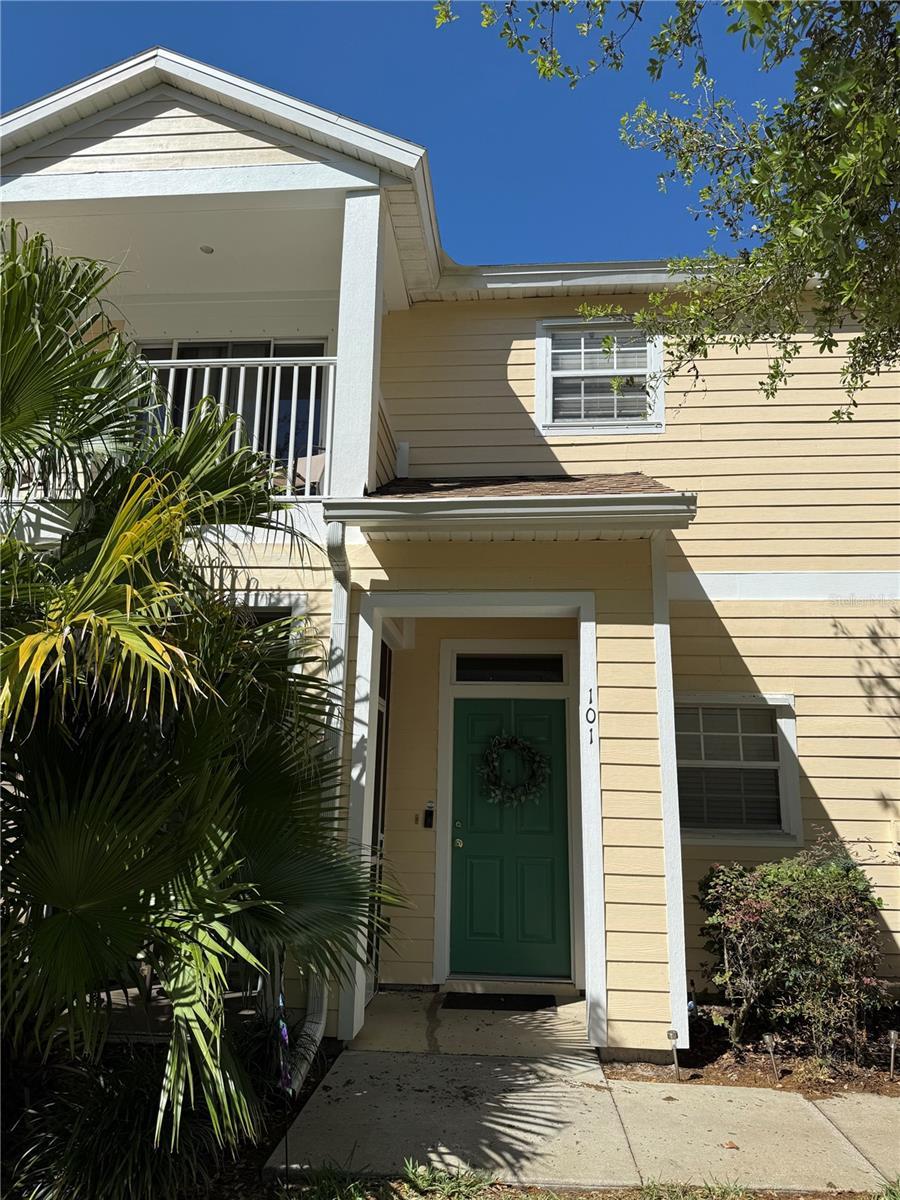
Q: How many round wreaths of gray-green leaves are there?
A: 1